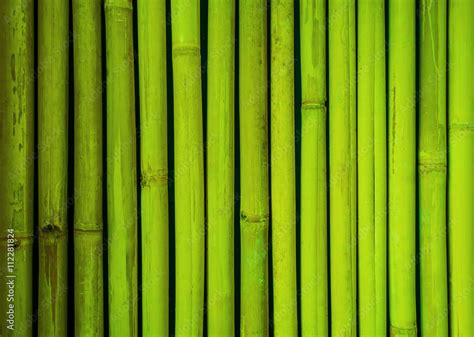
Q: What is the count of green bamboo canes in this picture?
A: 15